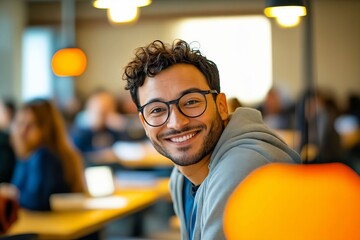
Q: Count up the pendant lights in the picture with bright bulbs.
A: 2